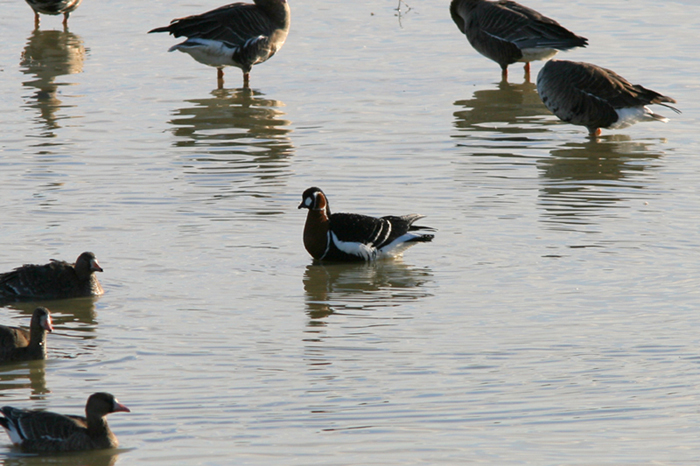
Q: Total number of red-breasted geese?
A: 1